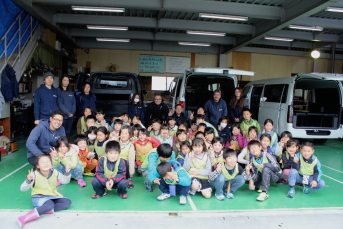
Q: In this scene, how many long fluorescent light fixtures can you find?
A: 9